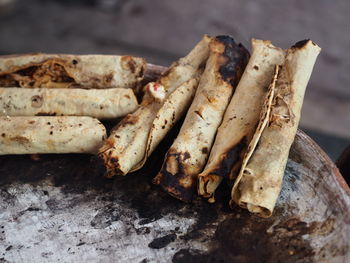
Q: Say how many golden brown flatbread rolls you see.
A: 7